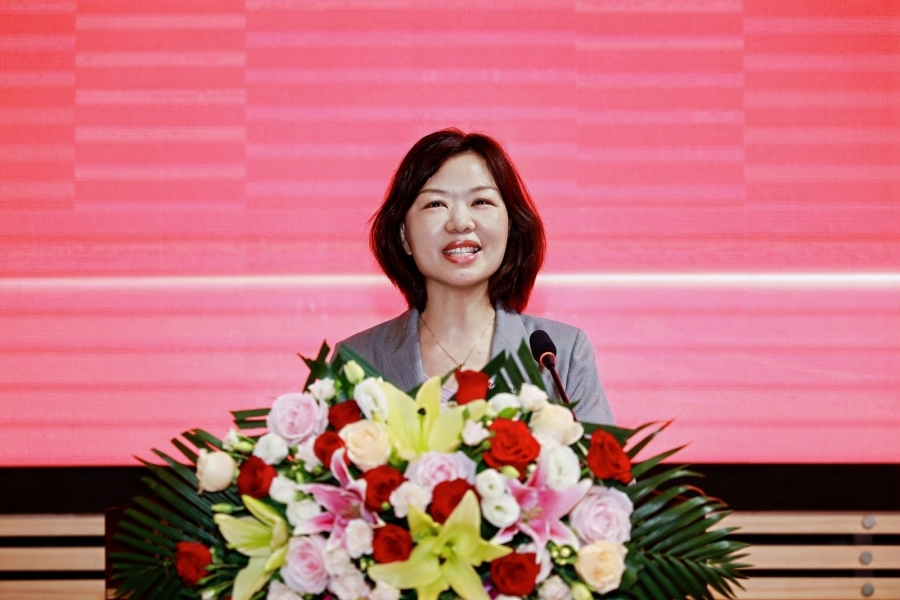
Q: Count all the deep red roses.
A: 11